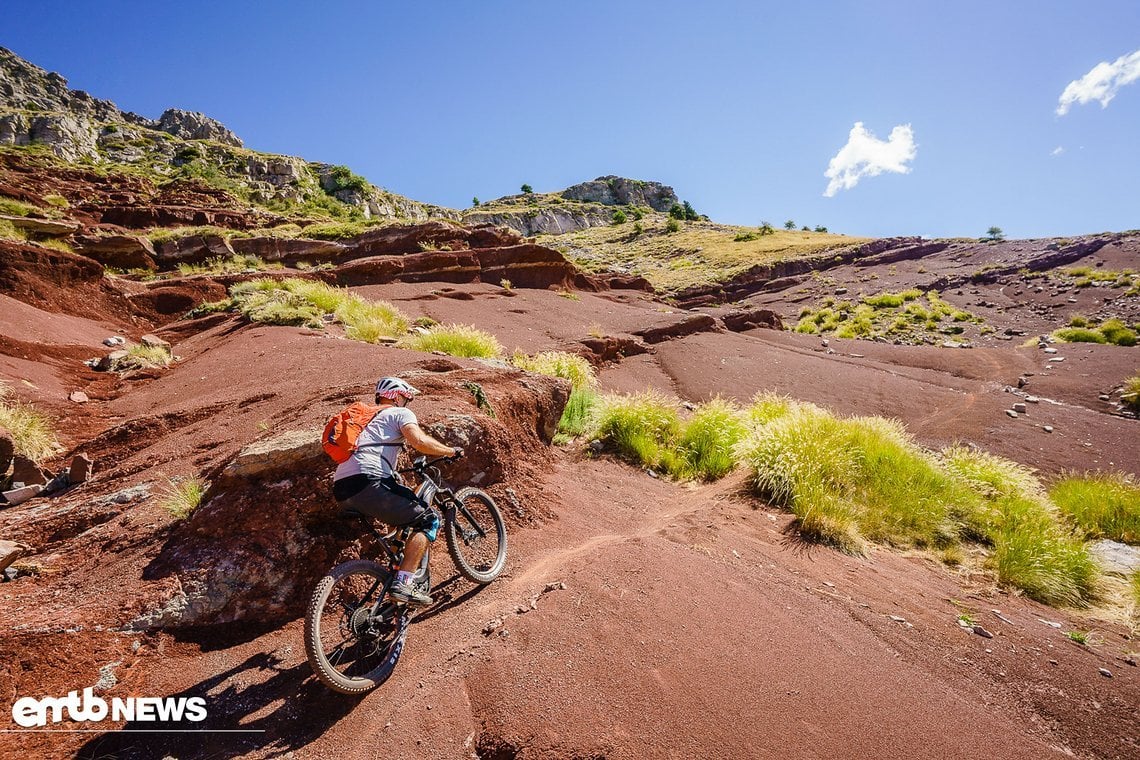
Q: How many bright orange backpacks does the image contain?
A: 1